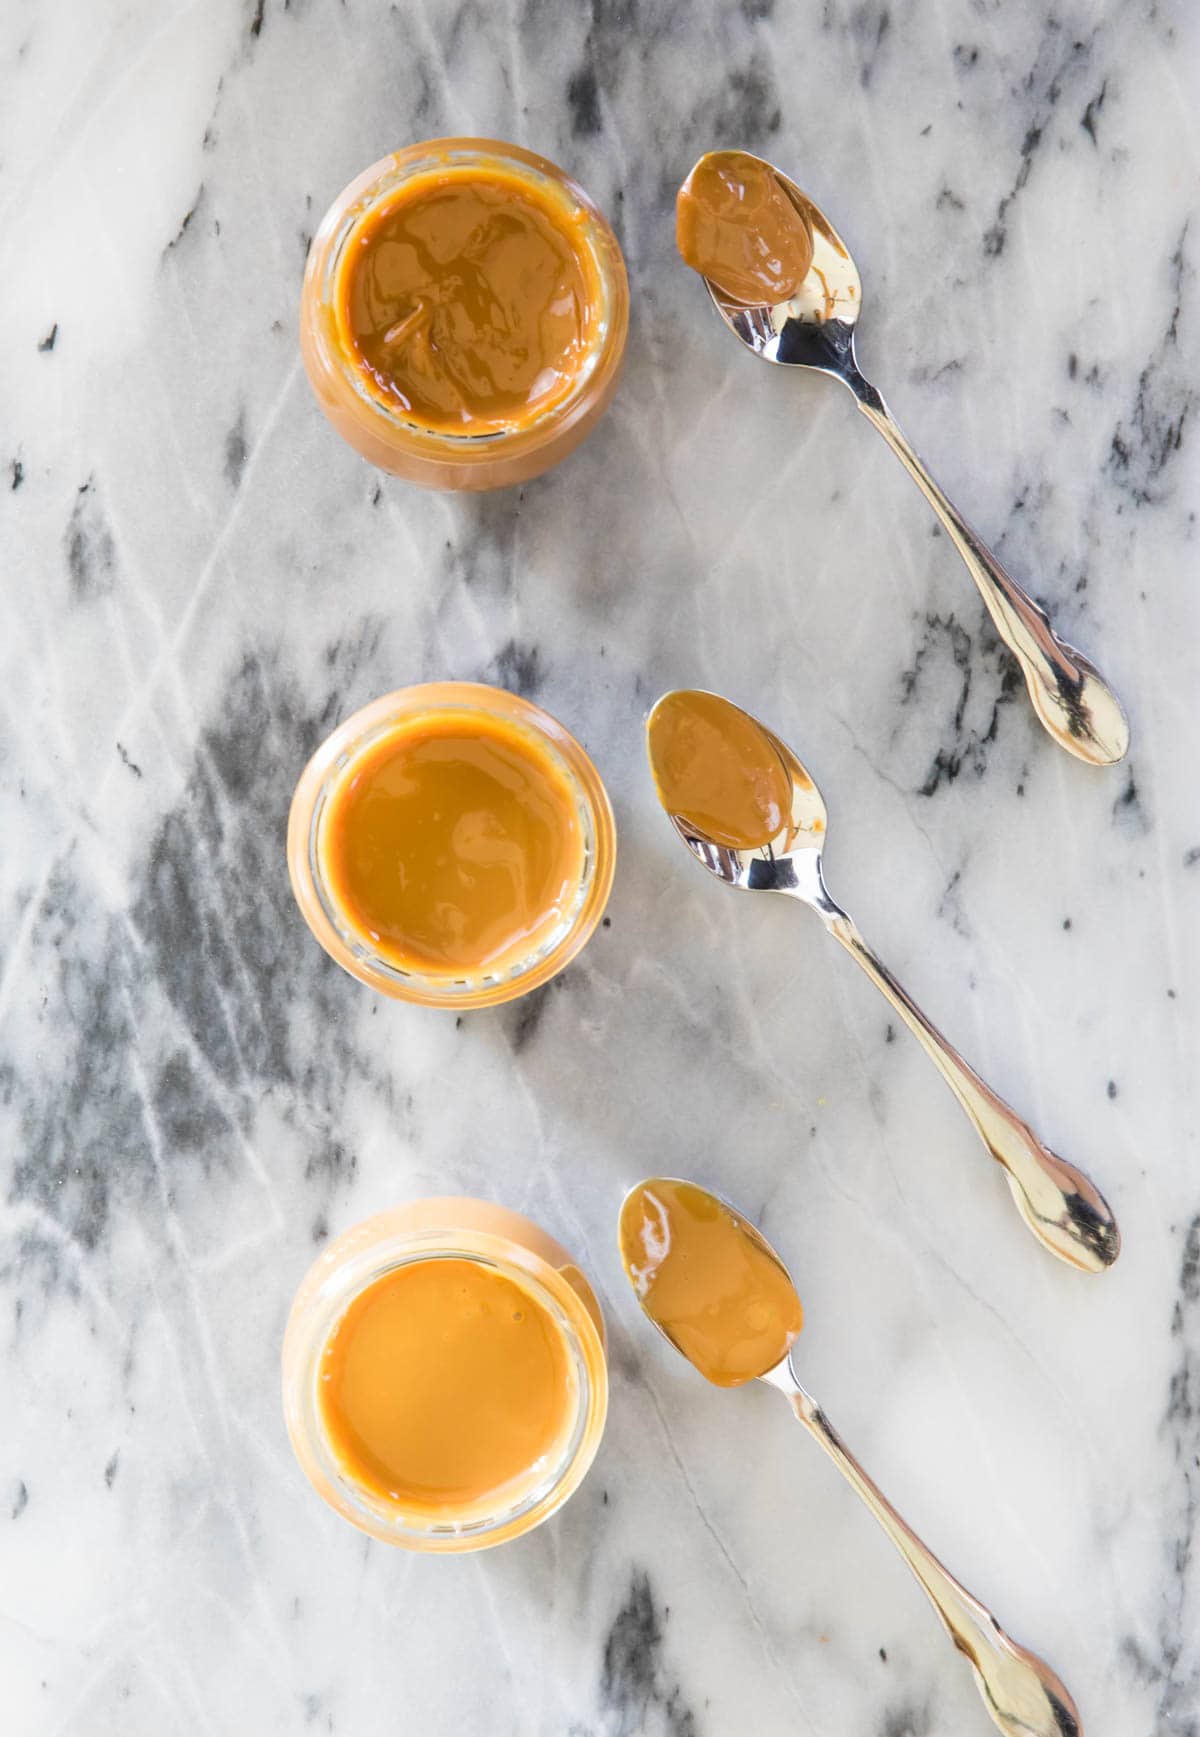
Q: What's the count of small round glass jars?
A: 3